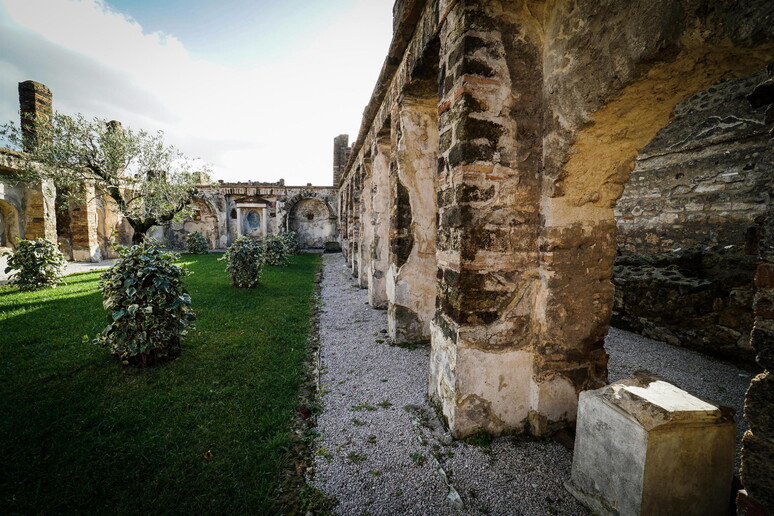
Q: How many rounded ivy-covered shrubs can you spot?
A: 6